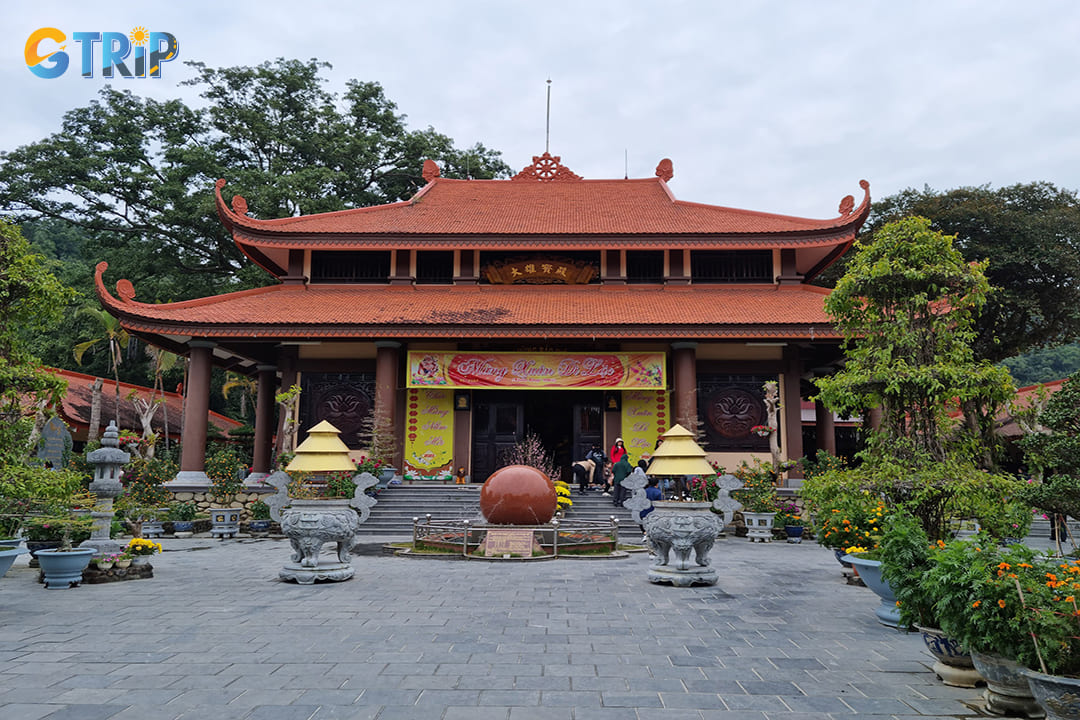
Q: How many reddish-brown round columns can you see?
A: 6